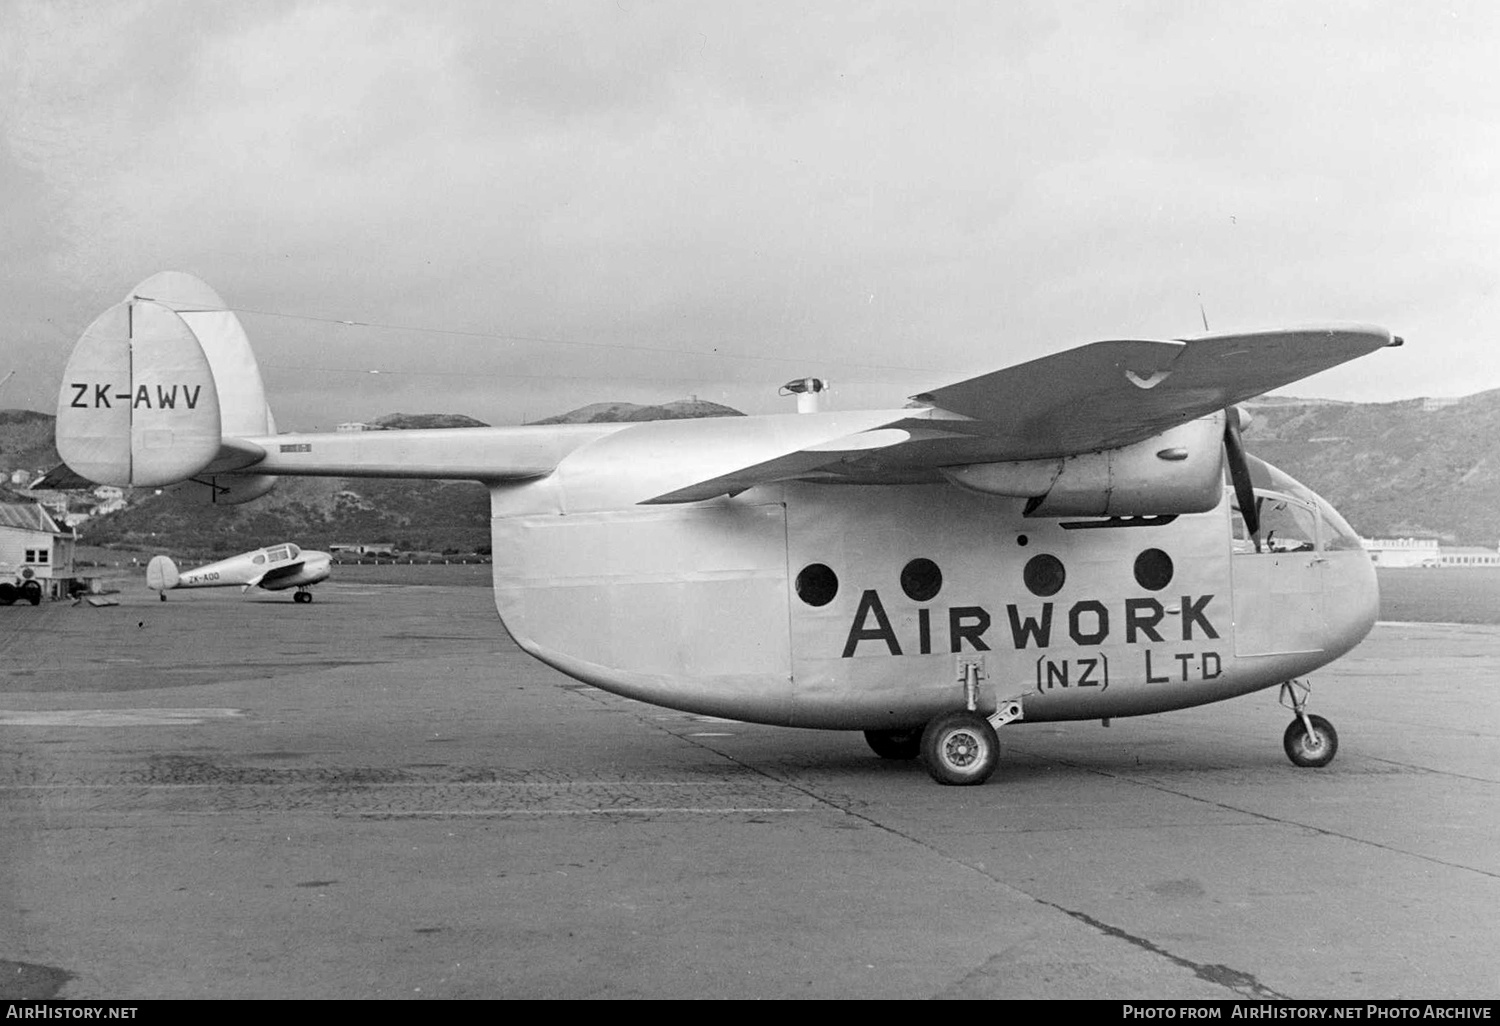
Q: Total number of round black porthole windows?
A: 4